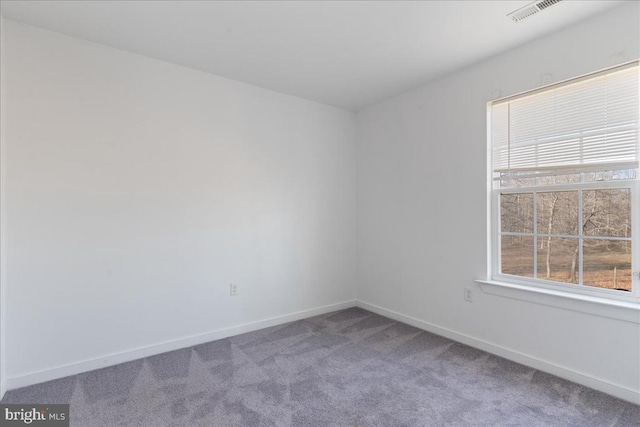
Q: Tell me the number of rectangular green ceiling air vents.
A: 0